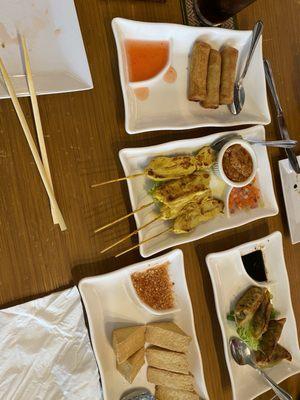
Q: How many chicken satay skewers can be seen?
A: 4